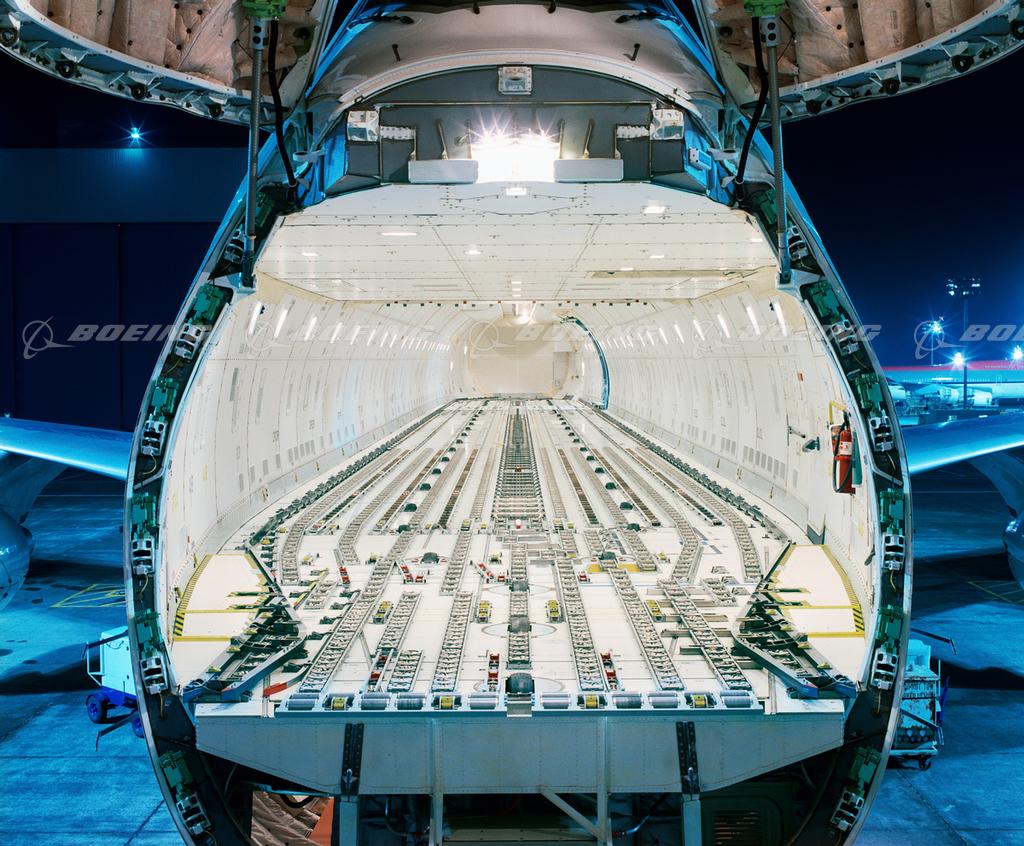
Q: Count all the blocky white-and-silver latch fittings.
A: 12